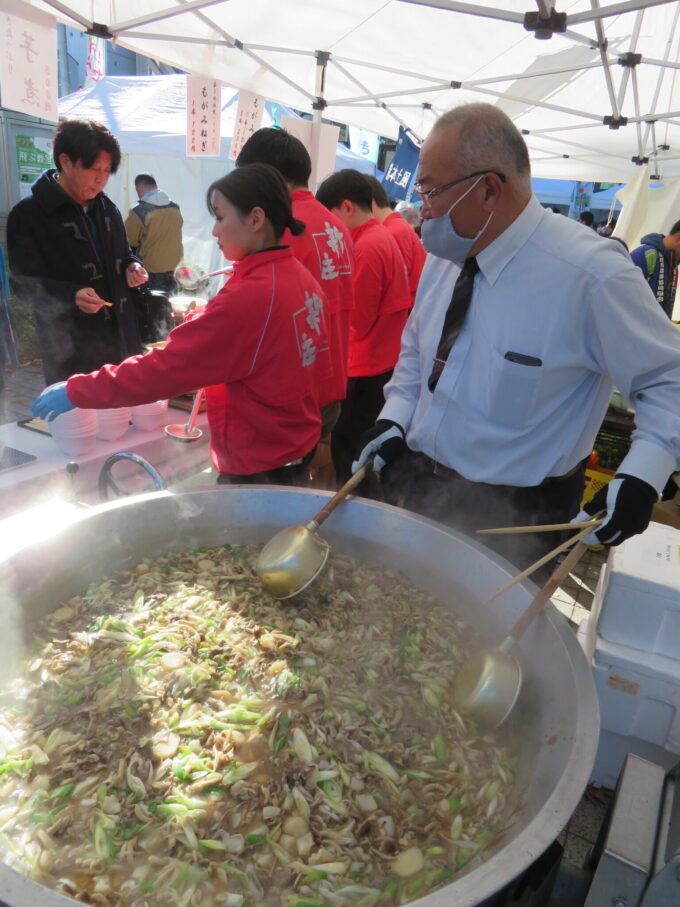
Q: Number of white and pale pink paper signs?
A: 4